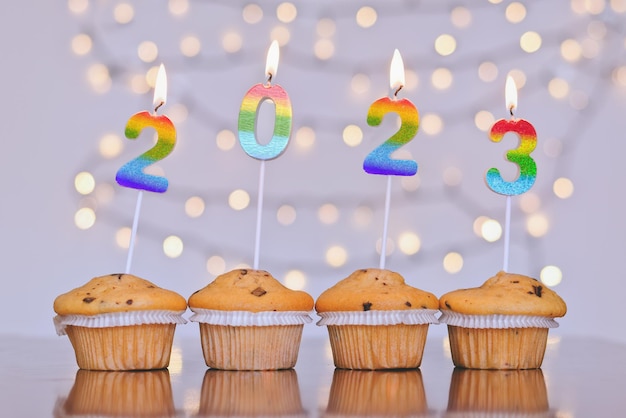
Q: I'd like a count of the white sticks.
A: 4